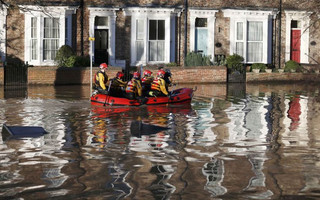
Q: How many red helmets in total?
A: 5